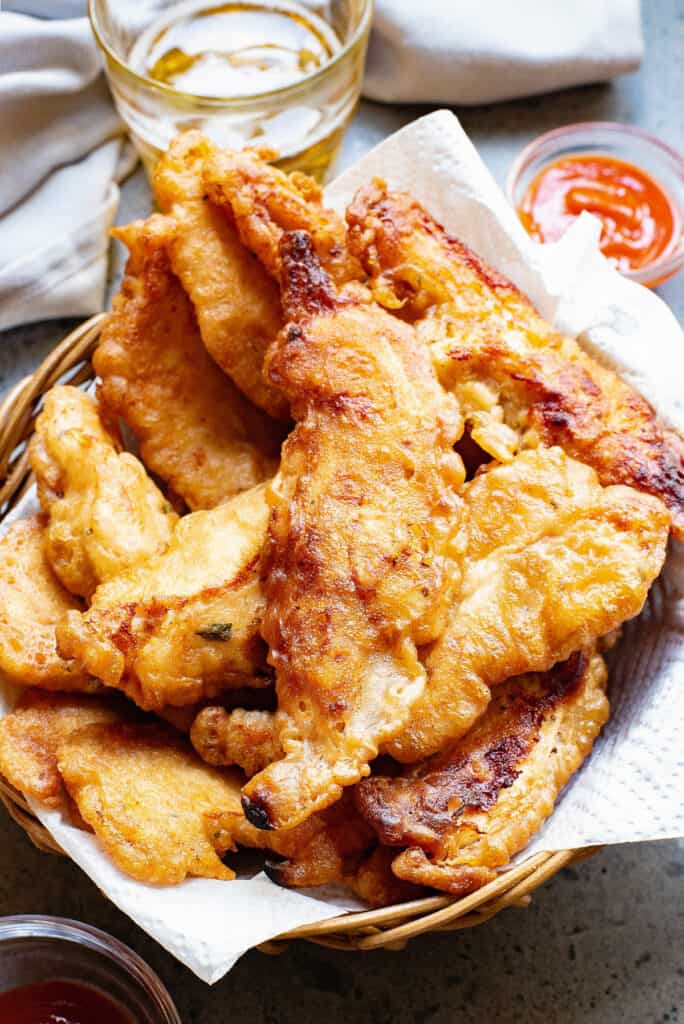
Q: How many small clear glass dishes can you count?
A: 2